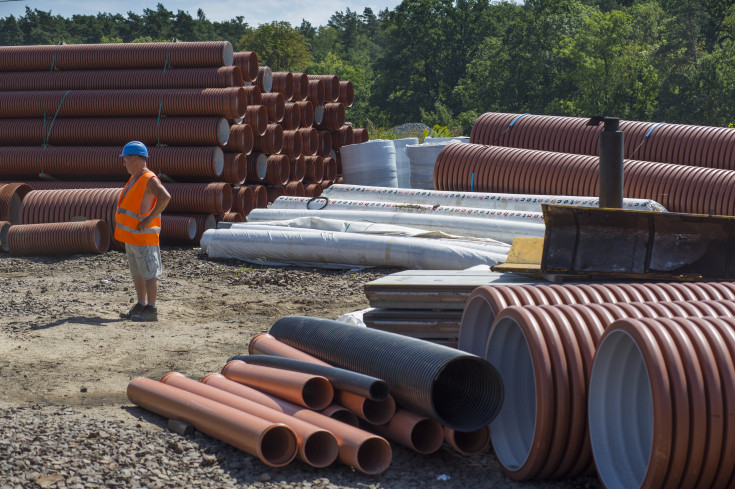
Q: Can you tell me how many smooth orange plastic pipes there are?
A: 8